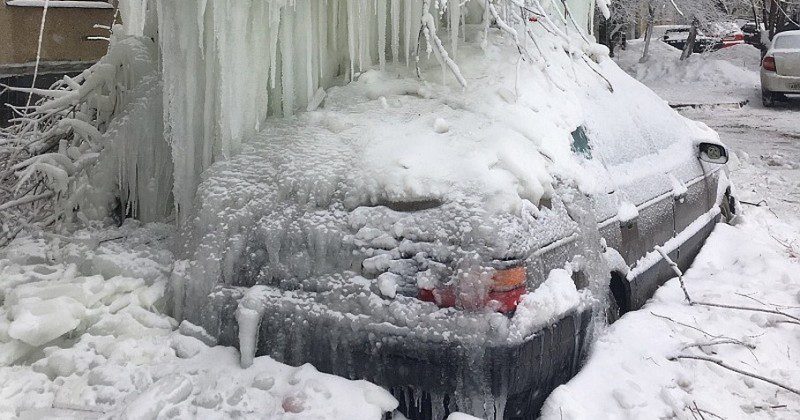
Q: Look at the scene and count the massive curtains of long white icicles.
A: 1